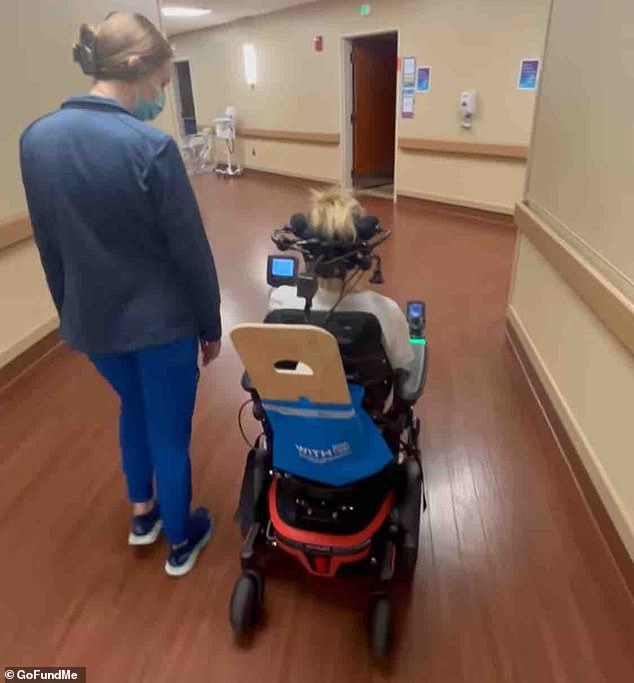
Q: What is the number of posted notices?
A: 4